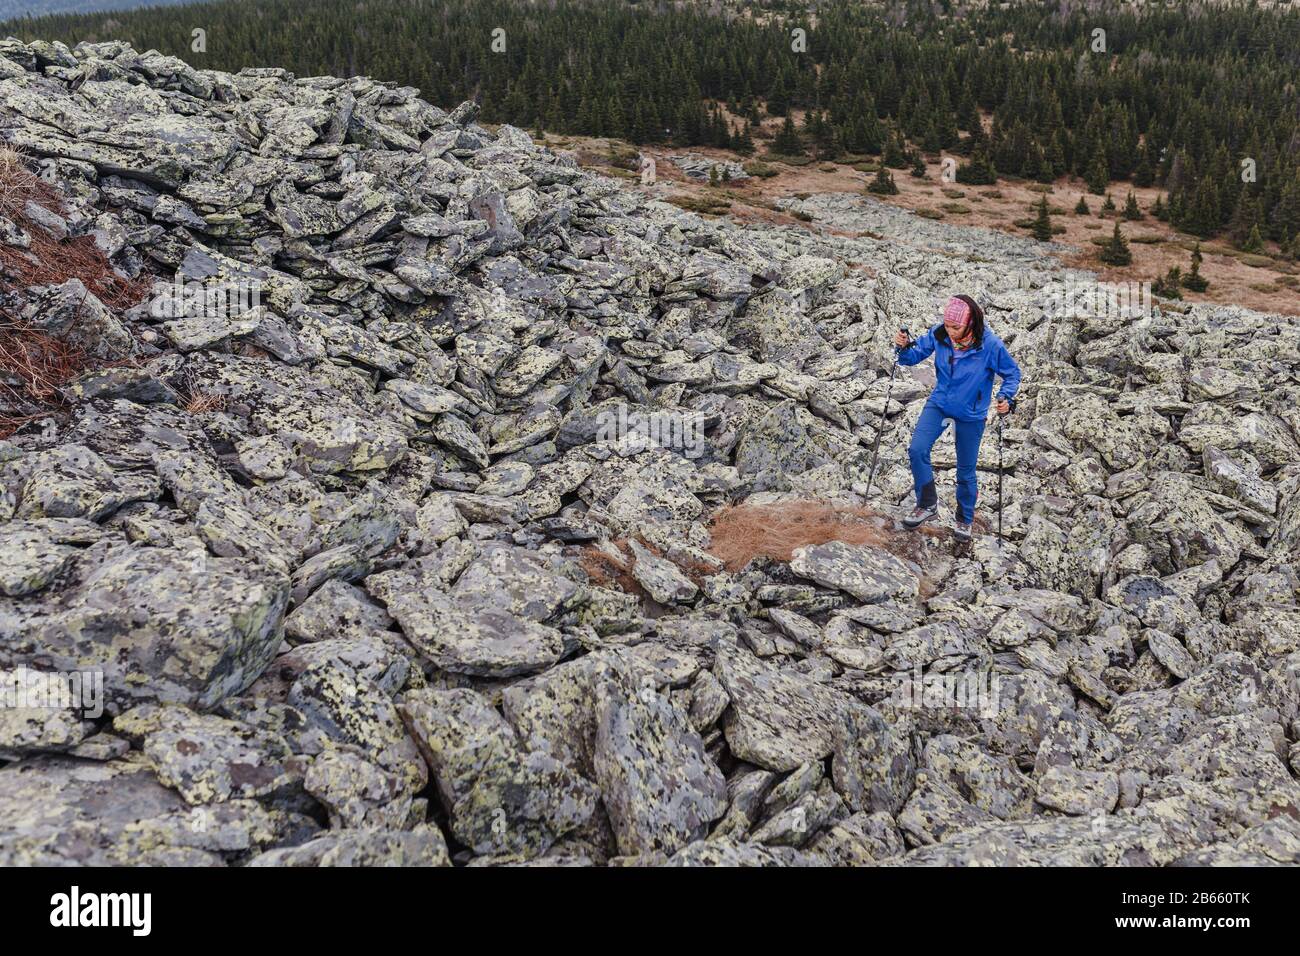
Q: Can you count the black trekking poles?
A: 2